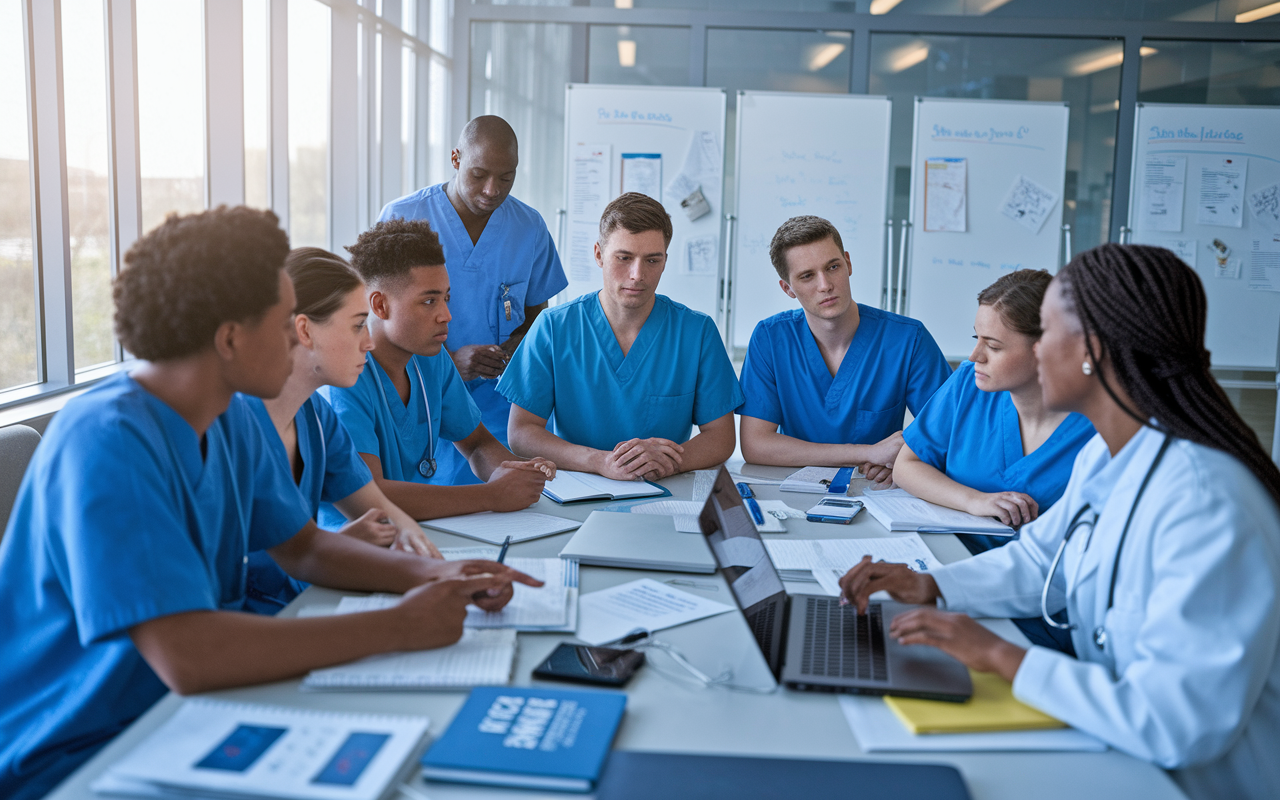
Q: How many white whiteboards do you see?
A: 4